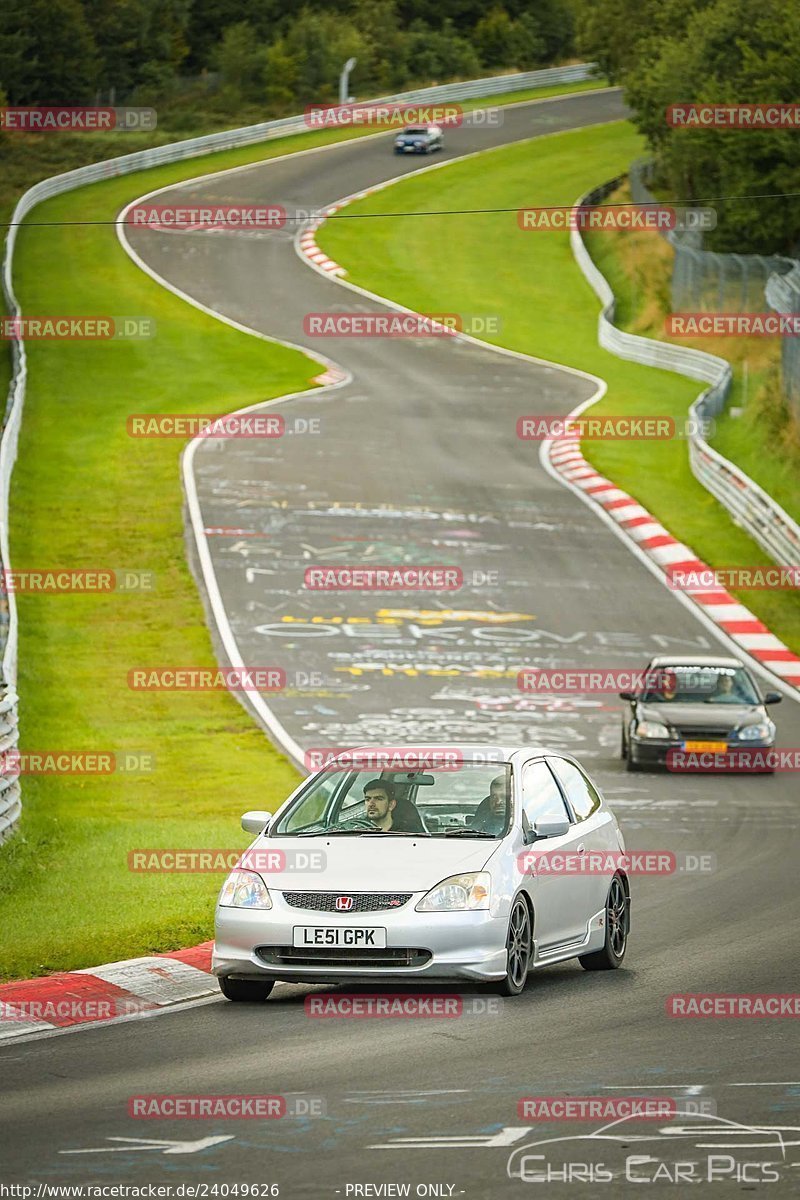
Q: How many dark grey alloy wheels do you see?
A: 2